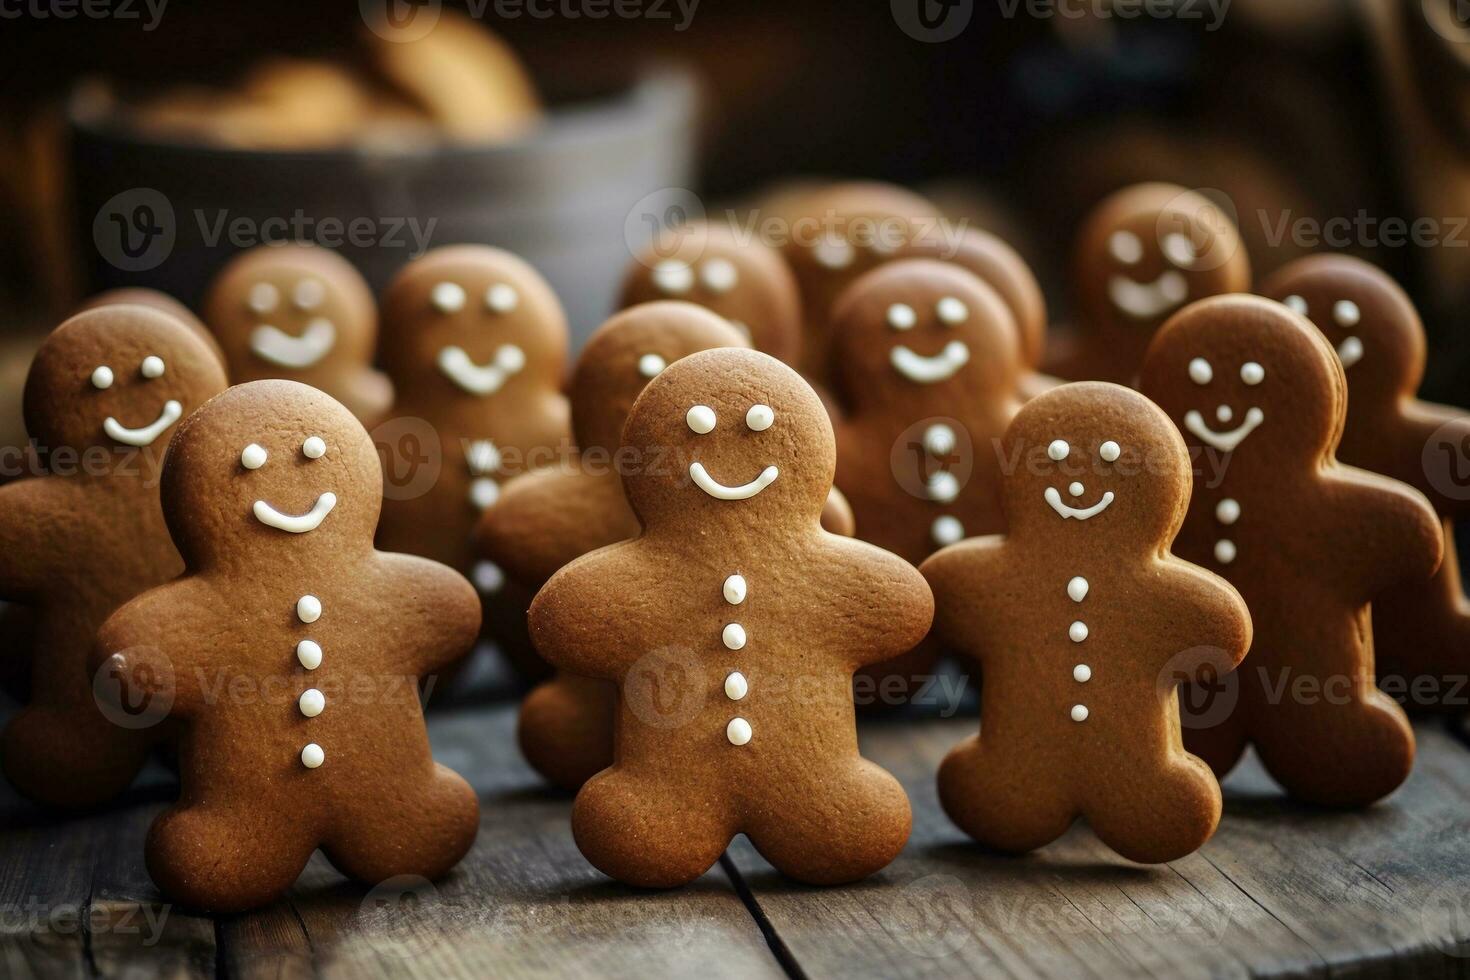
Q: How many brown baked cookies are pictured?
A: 15